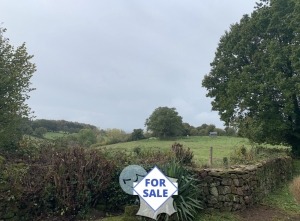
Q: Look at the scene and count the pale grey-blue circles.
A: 1